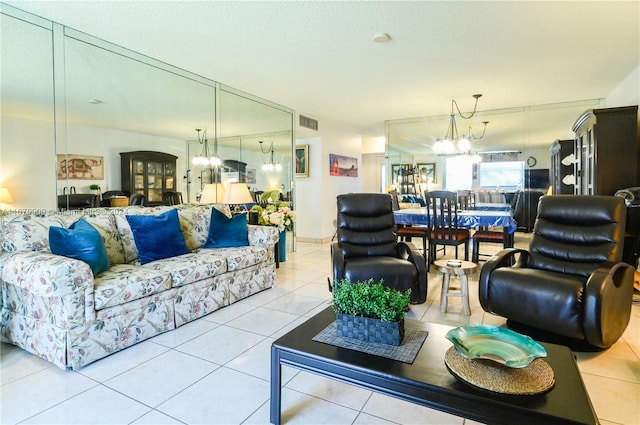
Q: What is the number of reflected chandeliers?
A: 3